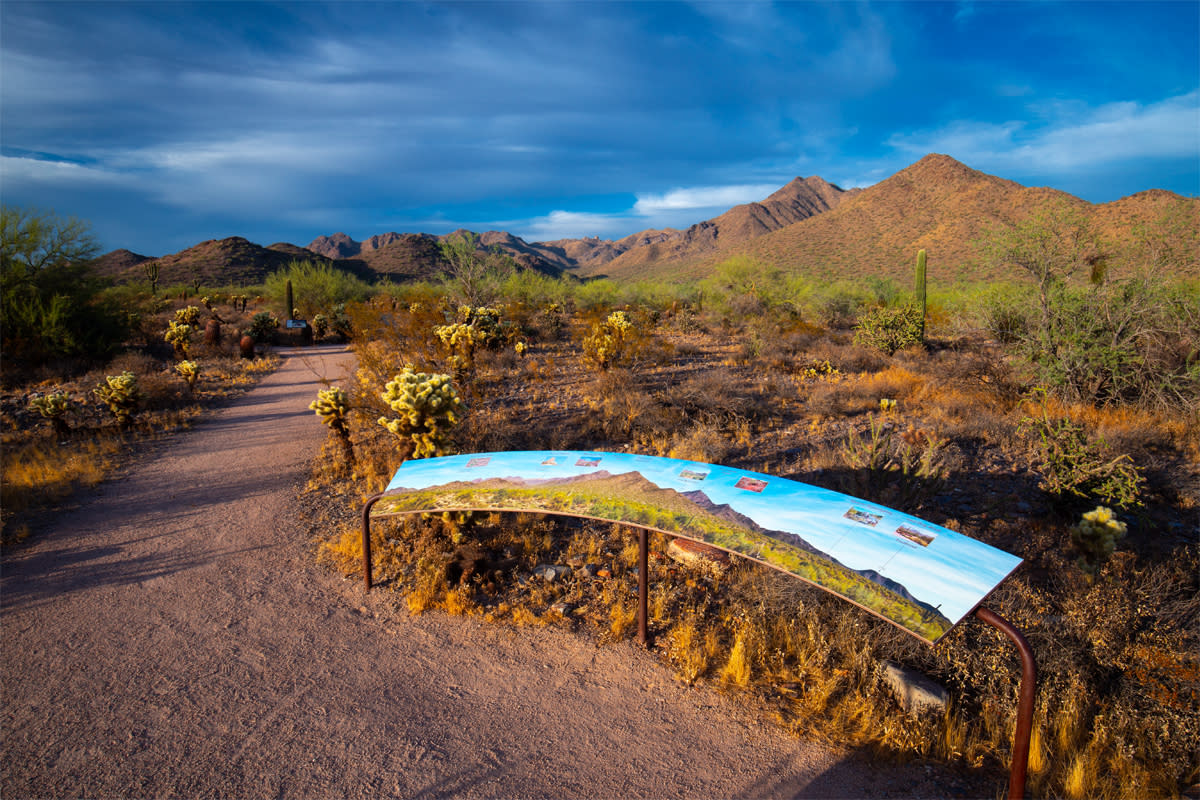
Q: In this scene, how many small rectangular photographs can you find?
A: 7